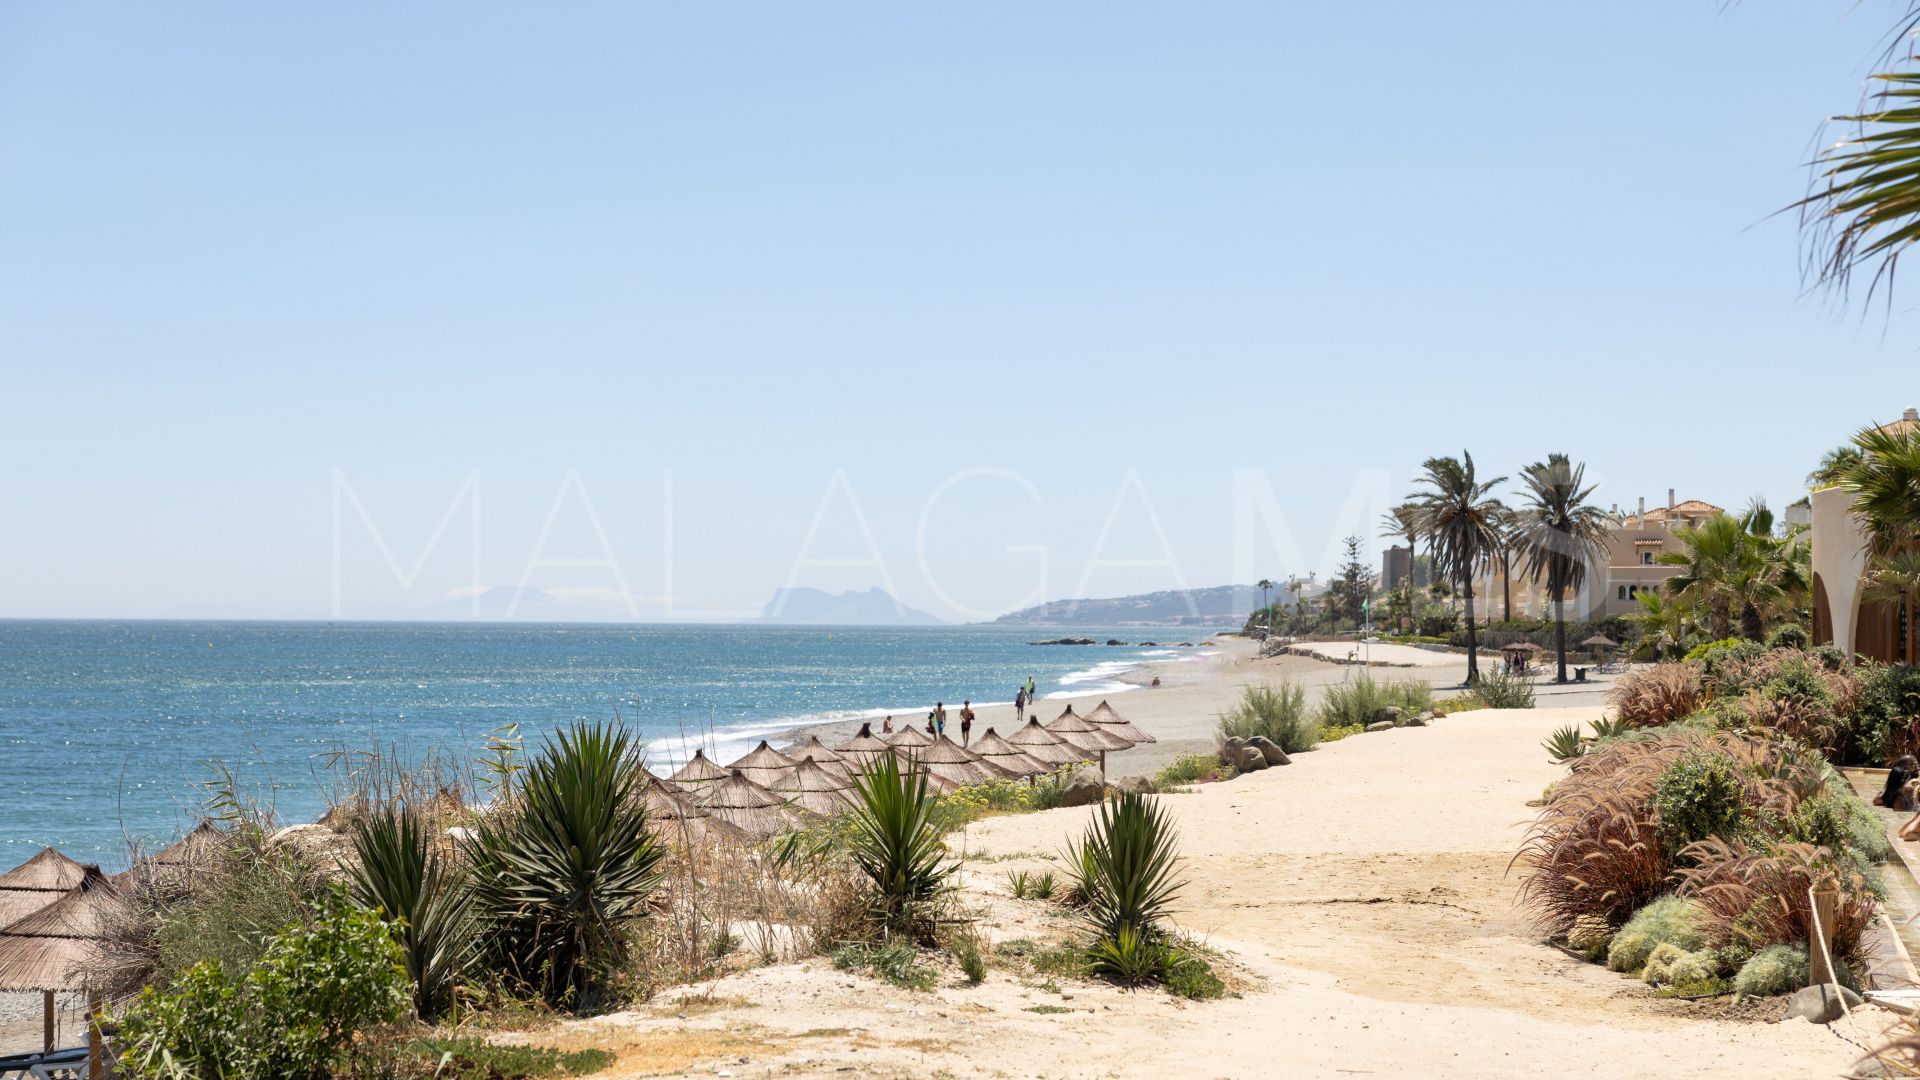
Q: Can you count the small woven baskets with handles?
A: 0